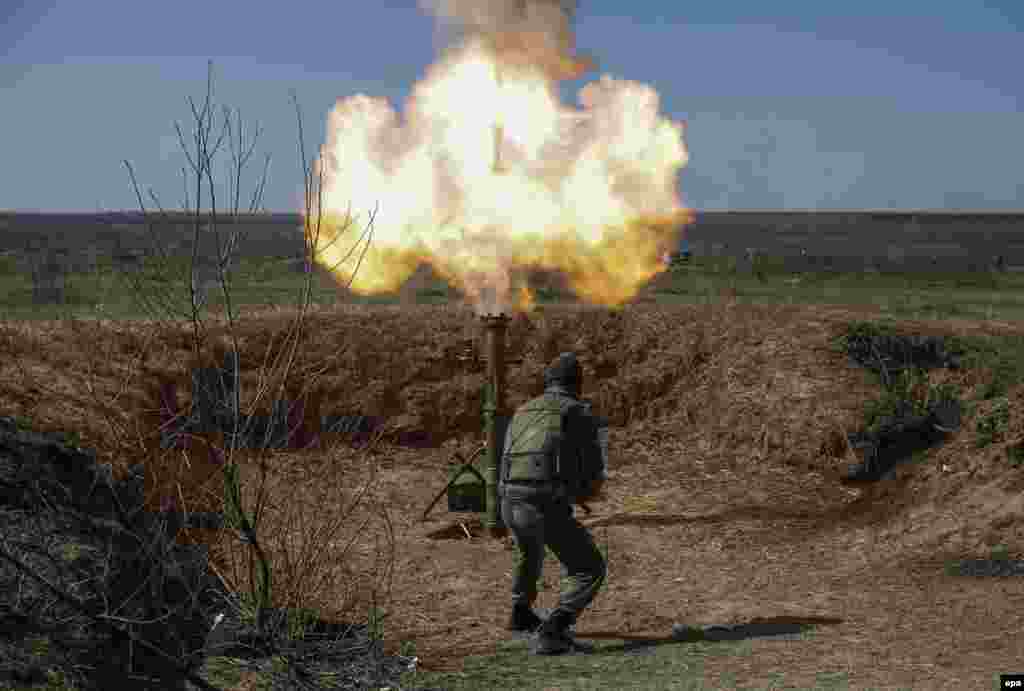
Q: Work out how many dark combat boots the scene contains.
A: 2